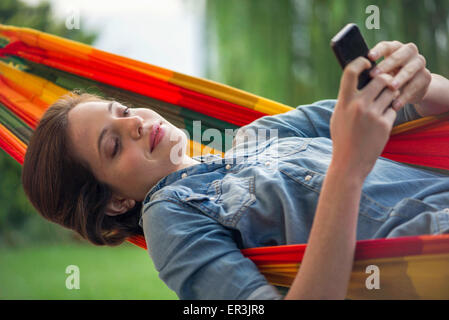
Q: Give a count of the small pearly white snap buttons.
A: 4